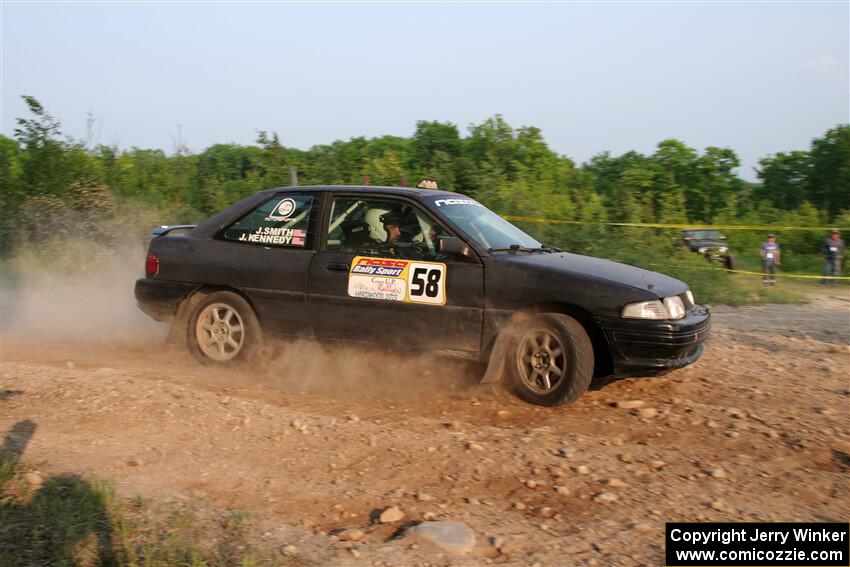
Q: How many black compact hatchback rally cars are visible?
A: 1